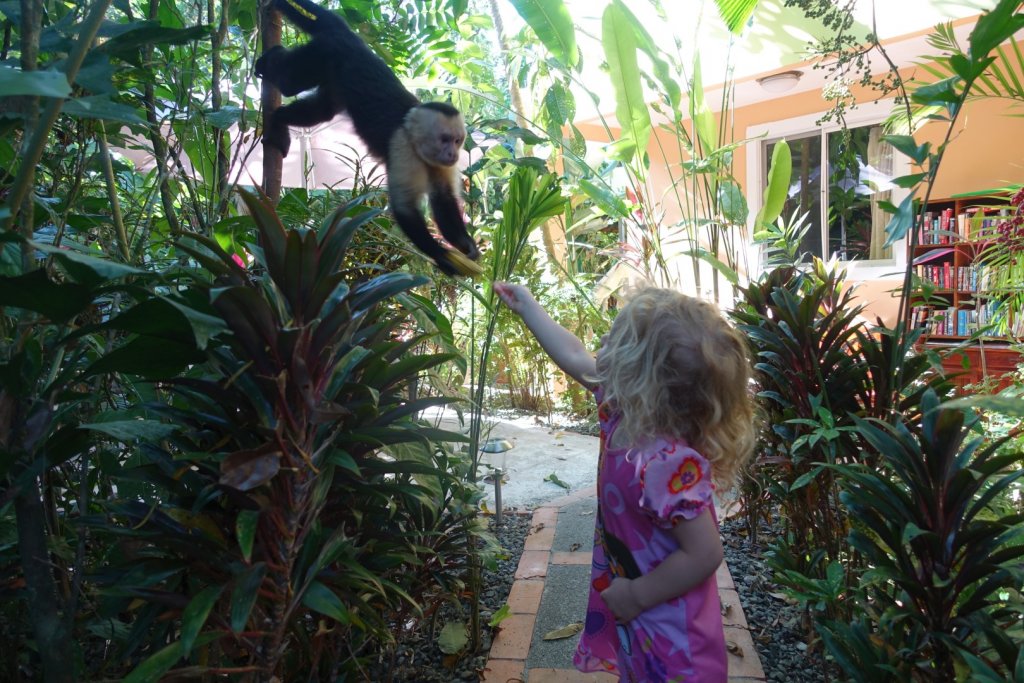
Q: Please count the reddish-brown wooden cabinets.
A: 1